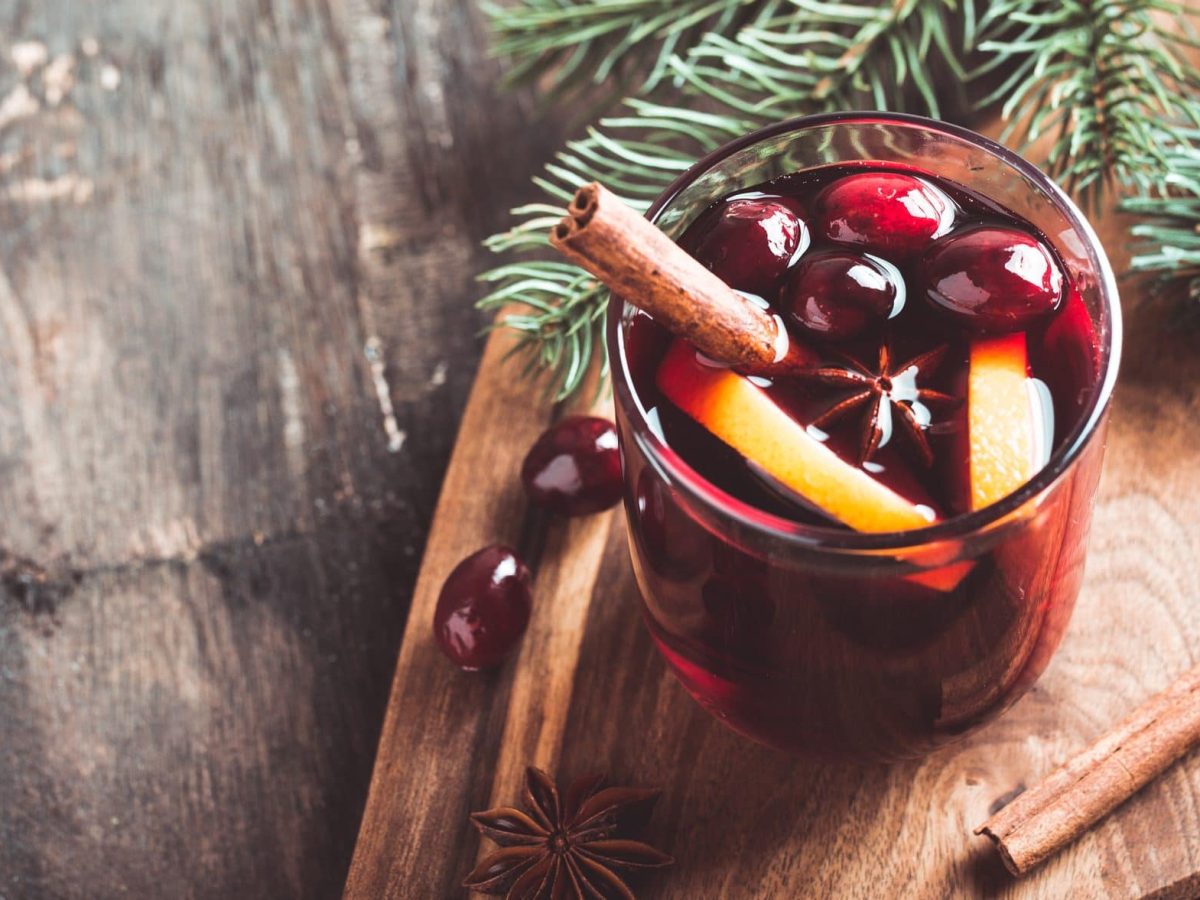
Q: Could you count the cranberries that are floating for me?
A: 4